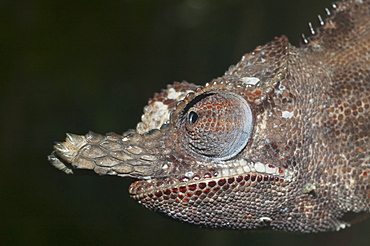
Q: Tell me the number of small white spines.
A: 5